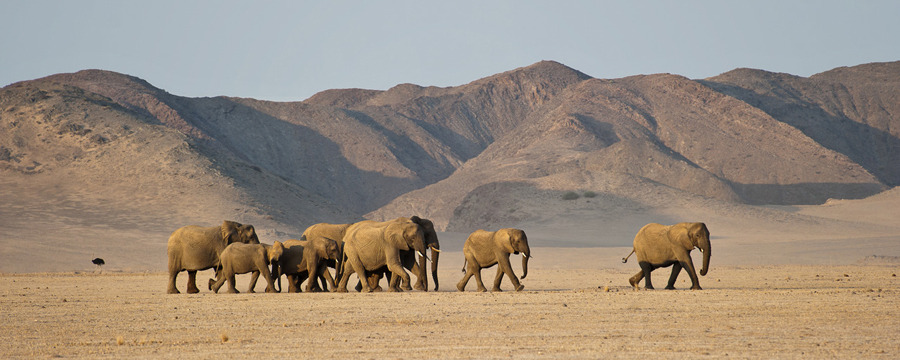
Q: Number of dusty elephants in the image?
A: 8